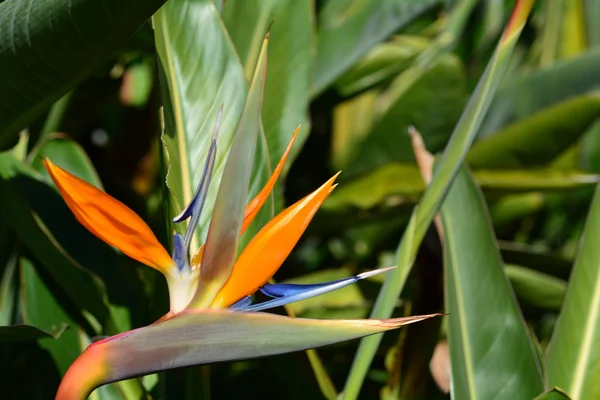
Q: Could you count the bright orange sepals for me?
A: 3